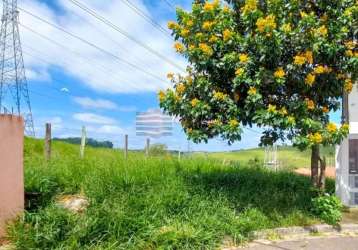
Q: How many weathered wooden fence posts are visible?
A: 4